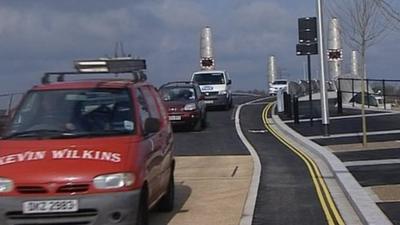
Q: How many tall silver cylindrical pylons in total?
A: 4